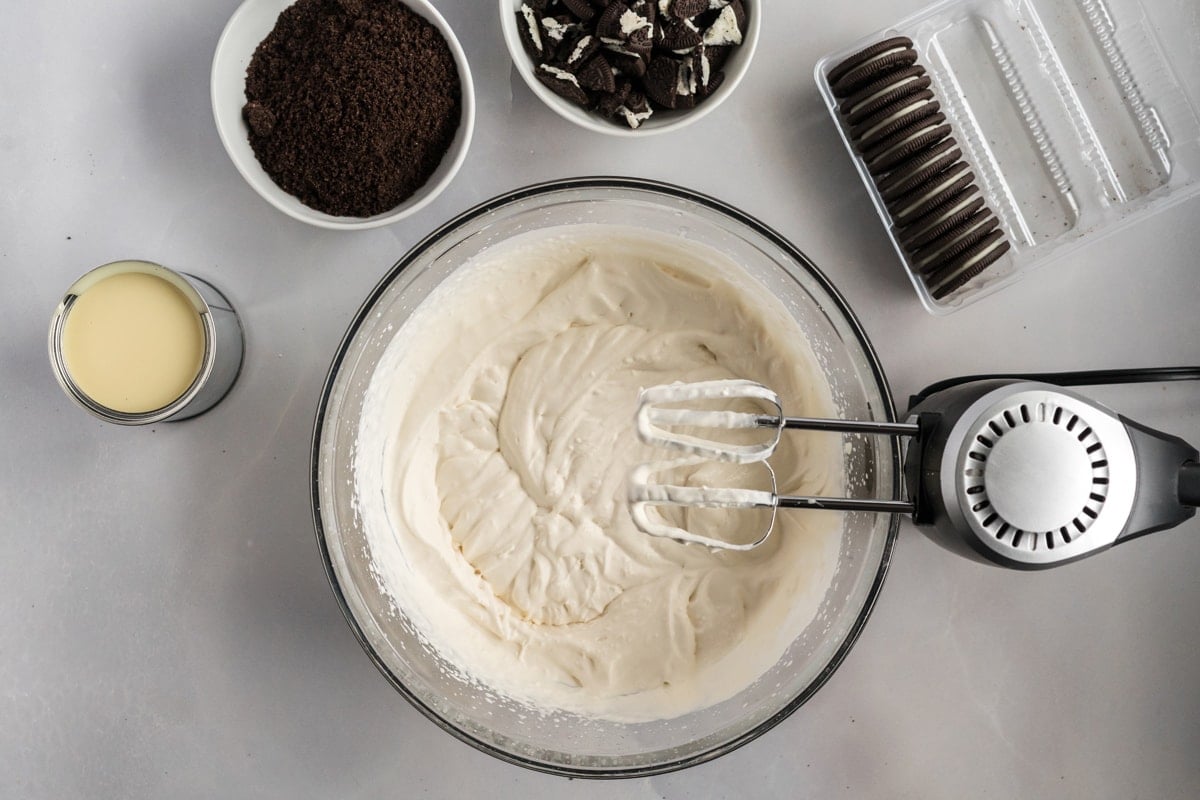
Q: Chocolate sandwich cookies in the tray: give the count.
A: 9